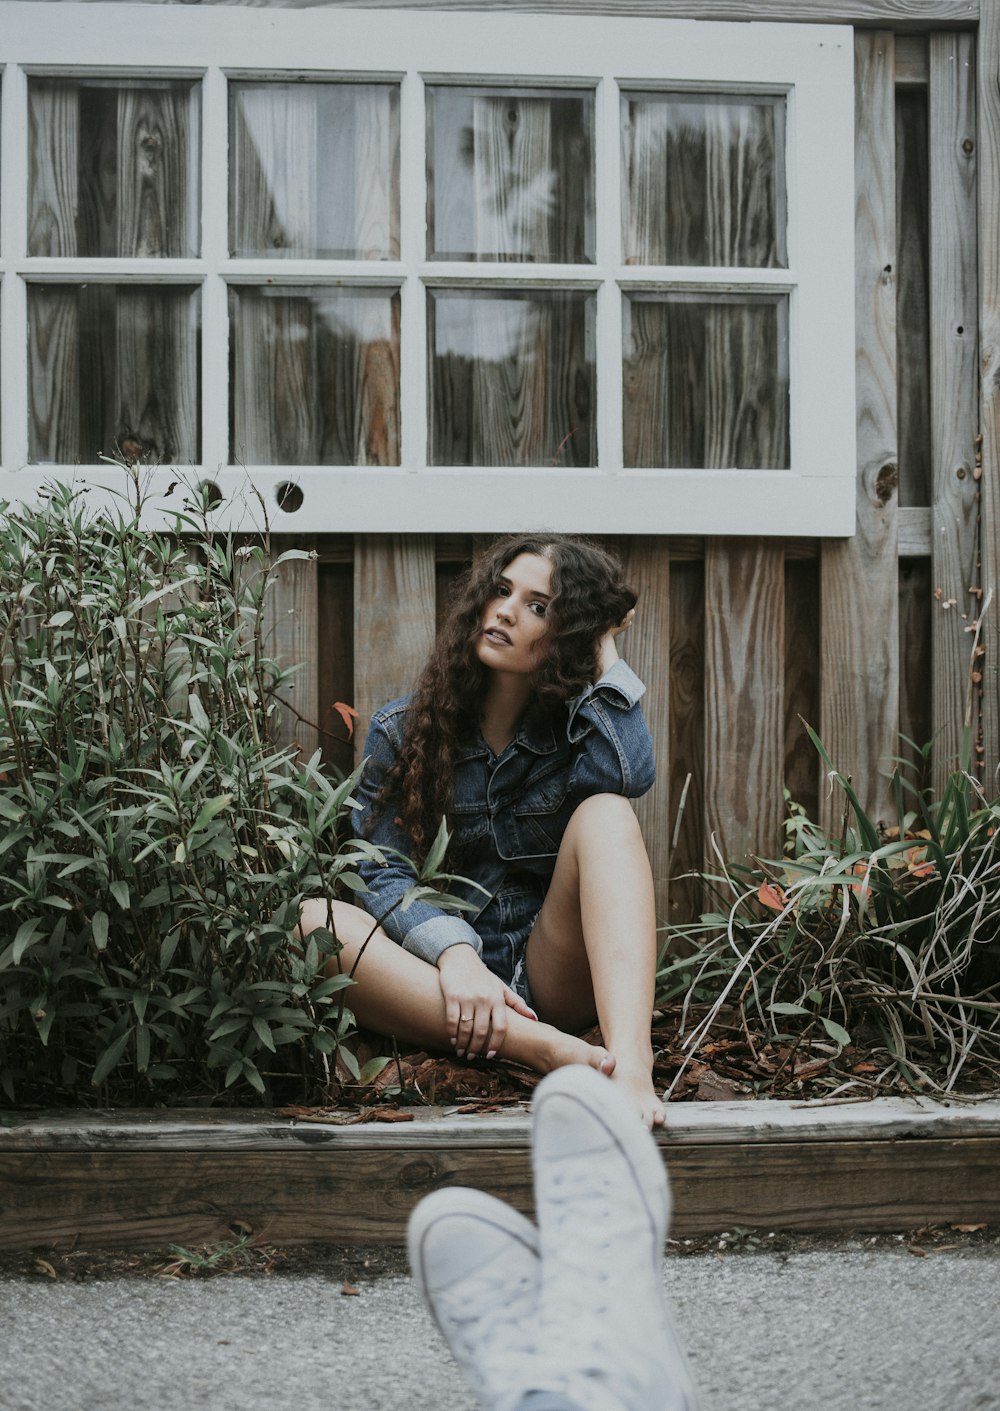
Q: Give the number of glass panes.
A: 8